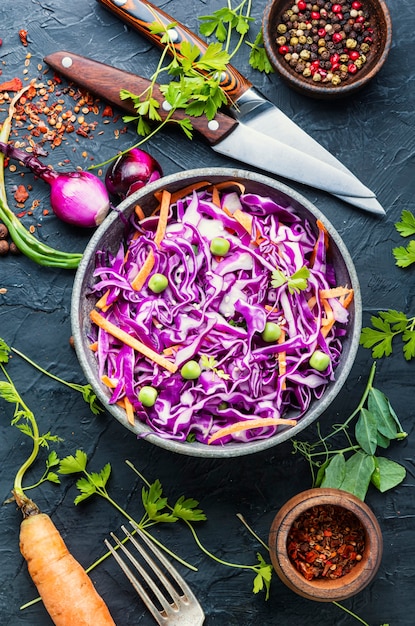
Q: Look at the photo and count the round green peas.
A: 6